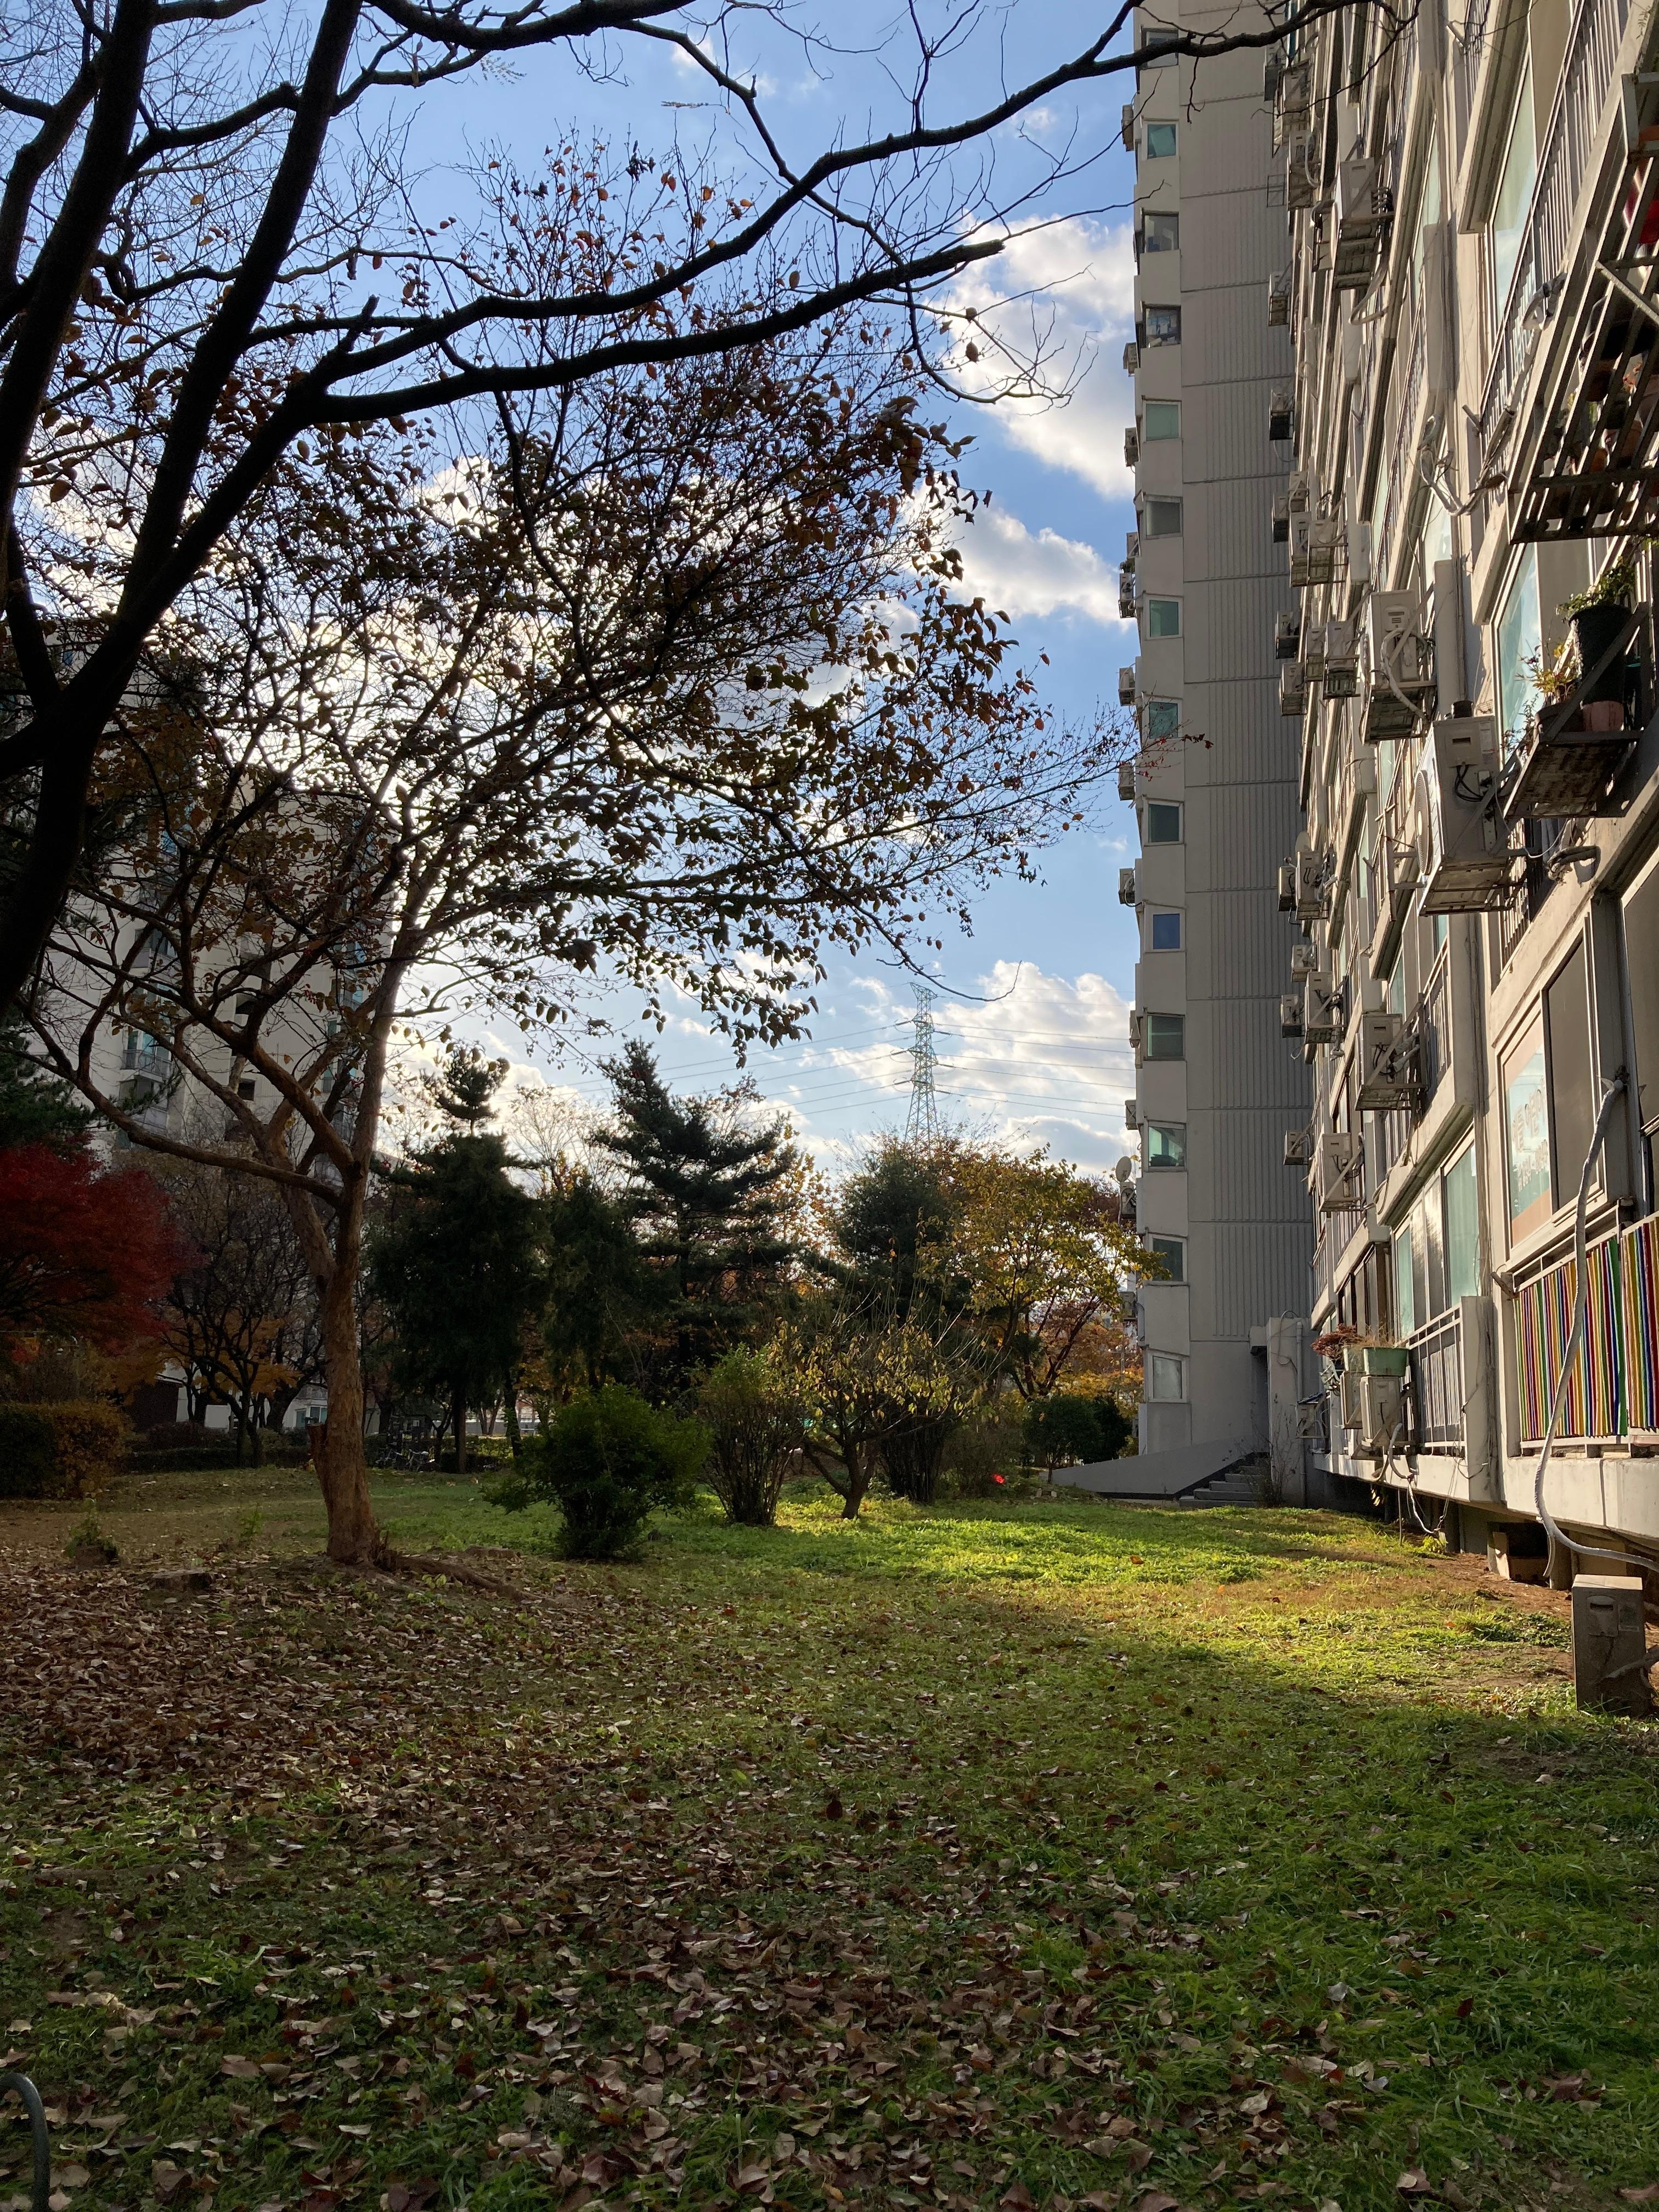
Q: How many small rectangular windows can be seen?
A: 14